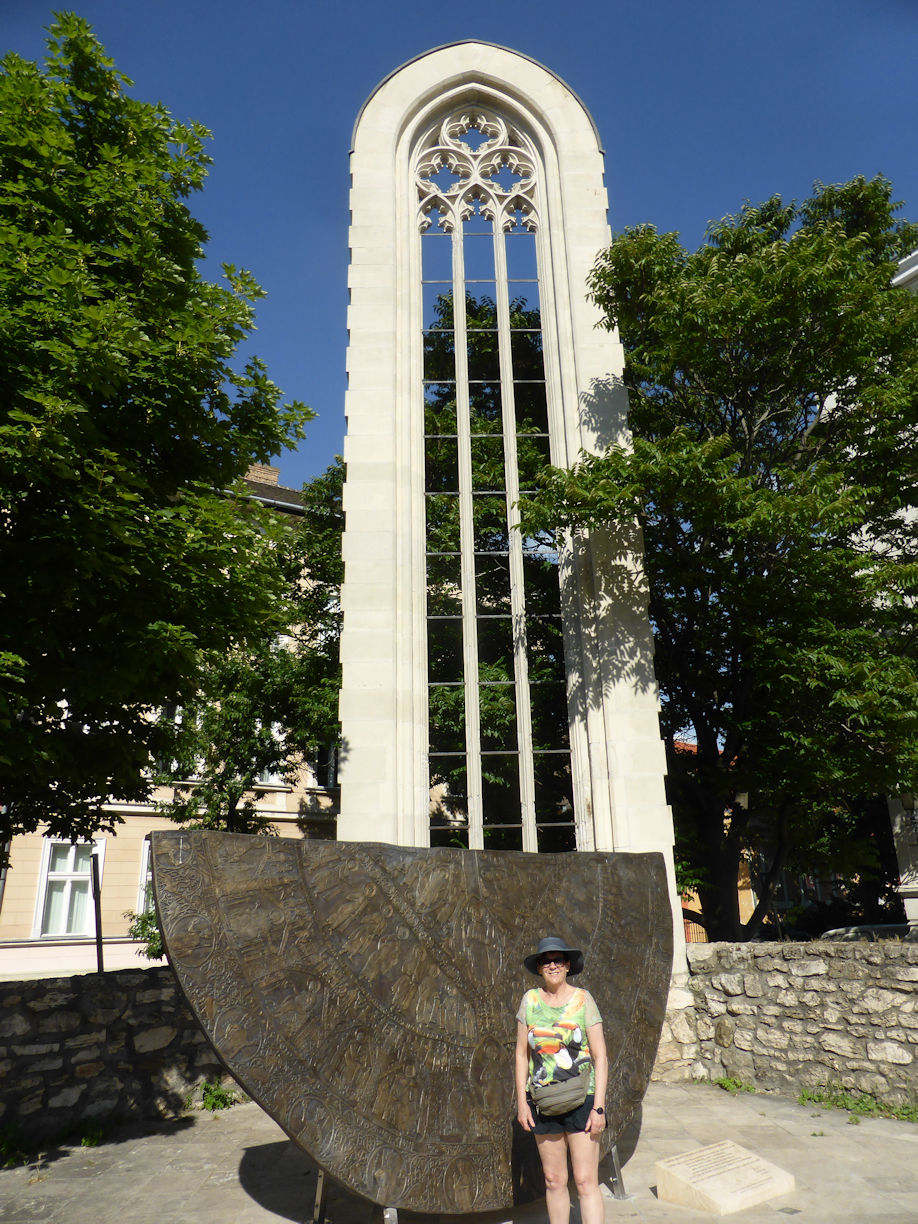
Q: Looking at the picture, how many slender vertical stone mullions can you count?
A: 2